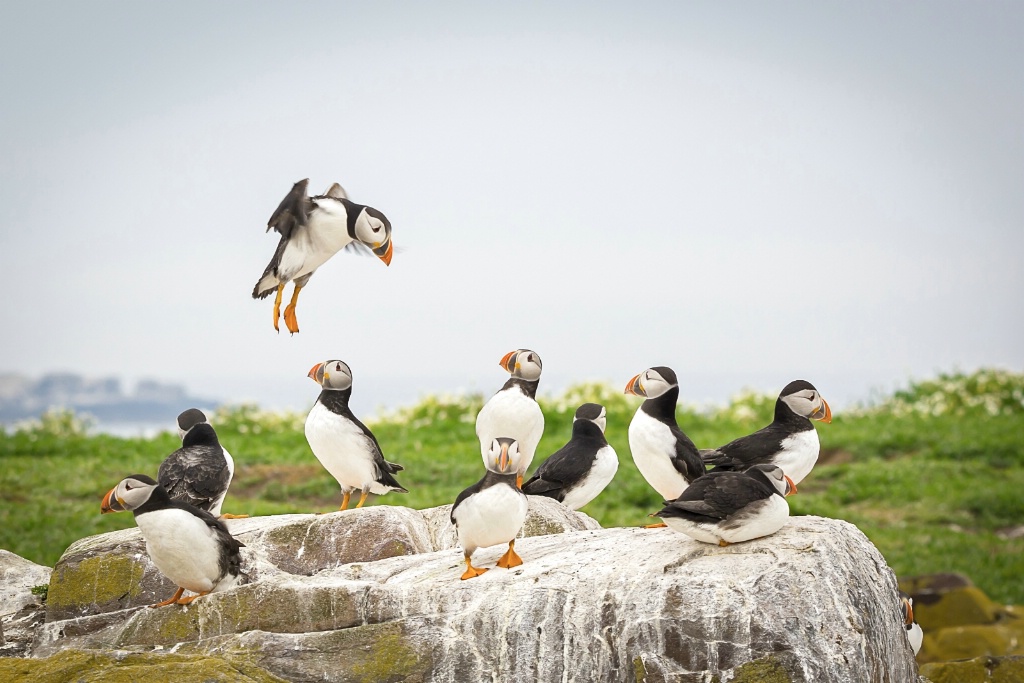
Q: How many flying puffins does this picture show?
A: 1